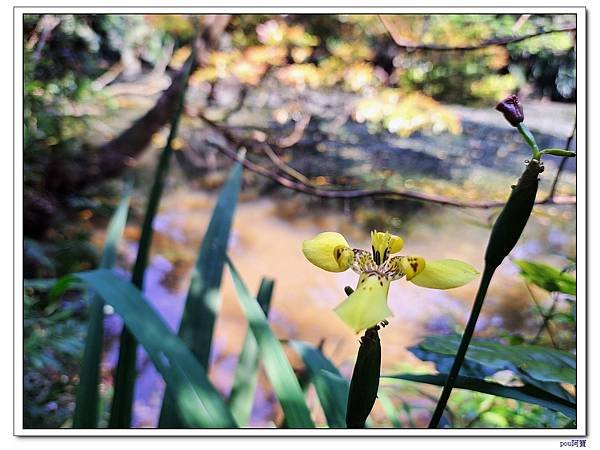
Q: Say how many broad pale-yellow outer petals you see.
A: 3